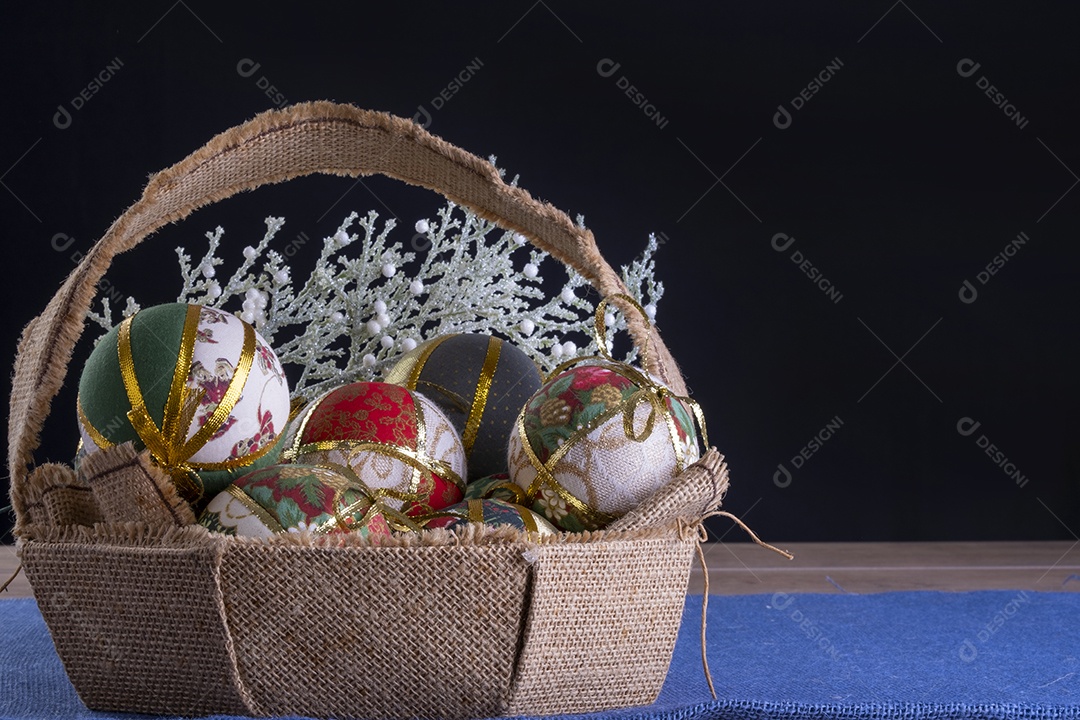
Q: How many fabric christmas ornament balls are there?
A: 7